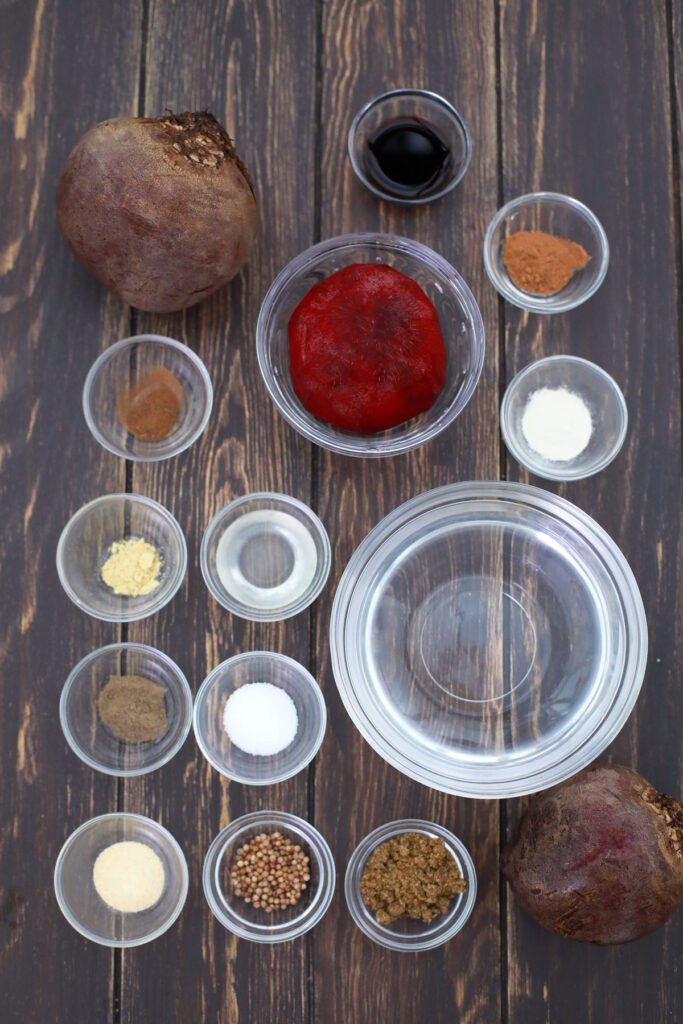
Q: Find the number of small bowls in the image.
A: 11